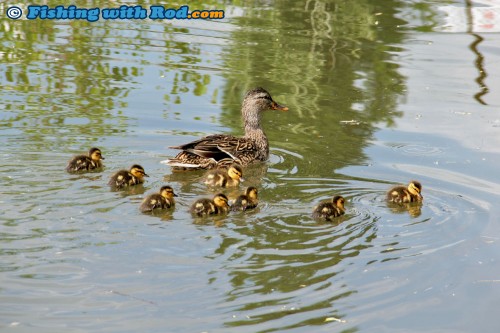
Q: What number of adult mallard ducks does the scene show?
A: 1